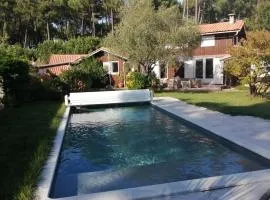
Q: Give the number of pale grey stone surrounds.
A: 1